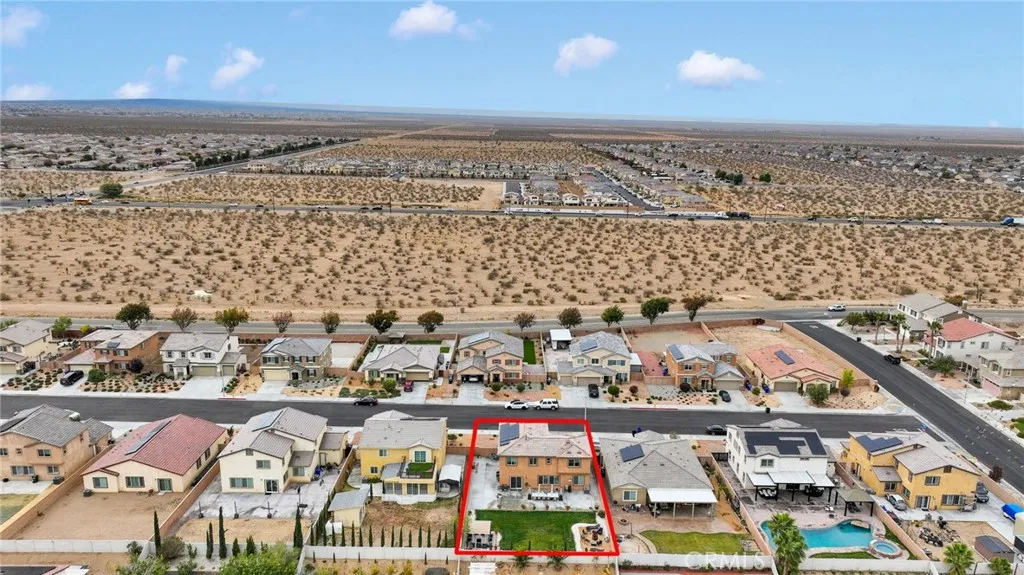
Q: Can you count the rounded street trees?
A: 12